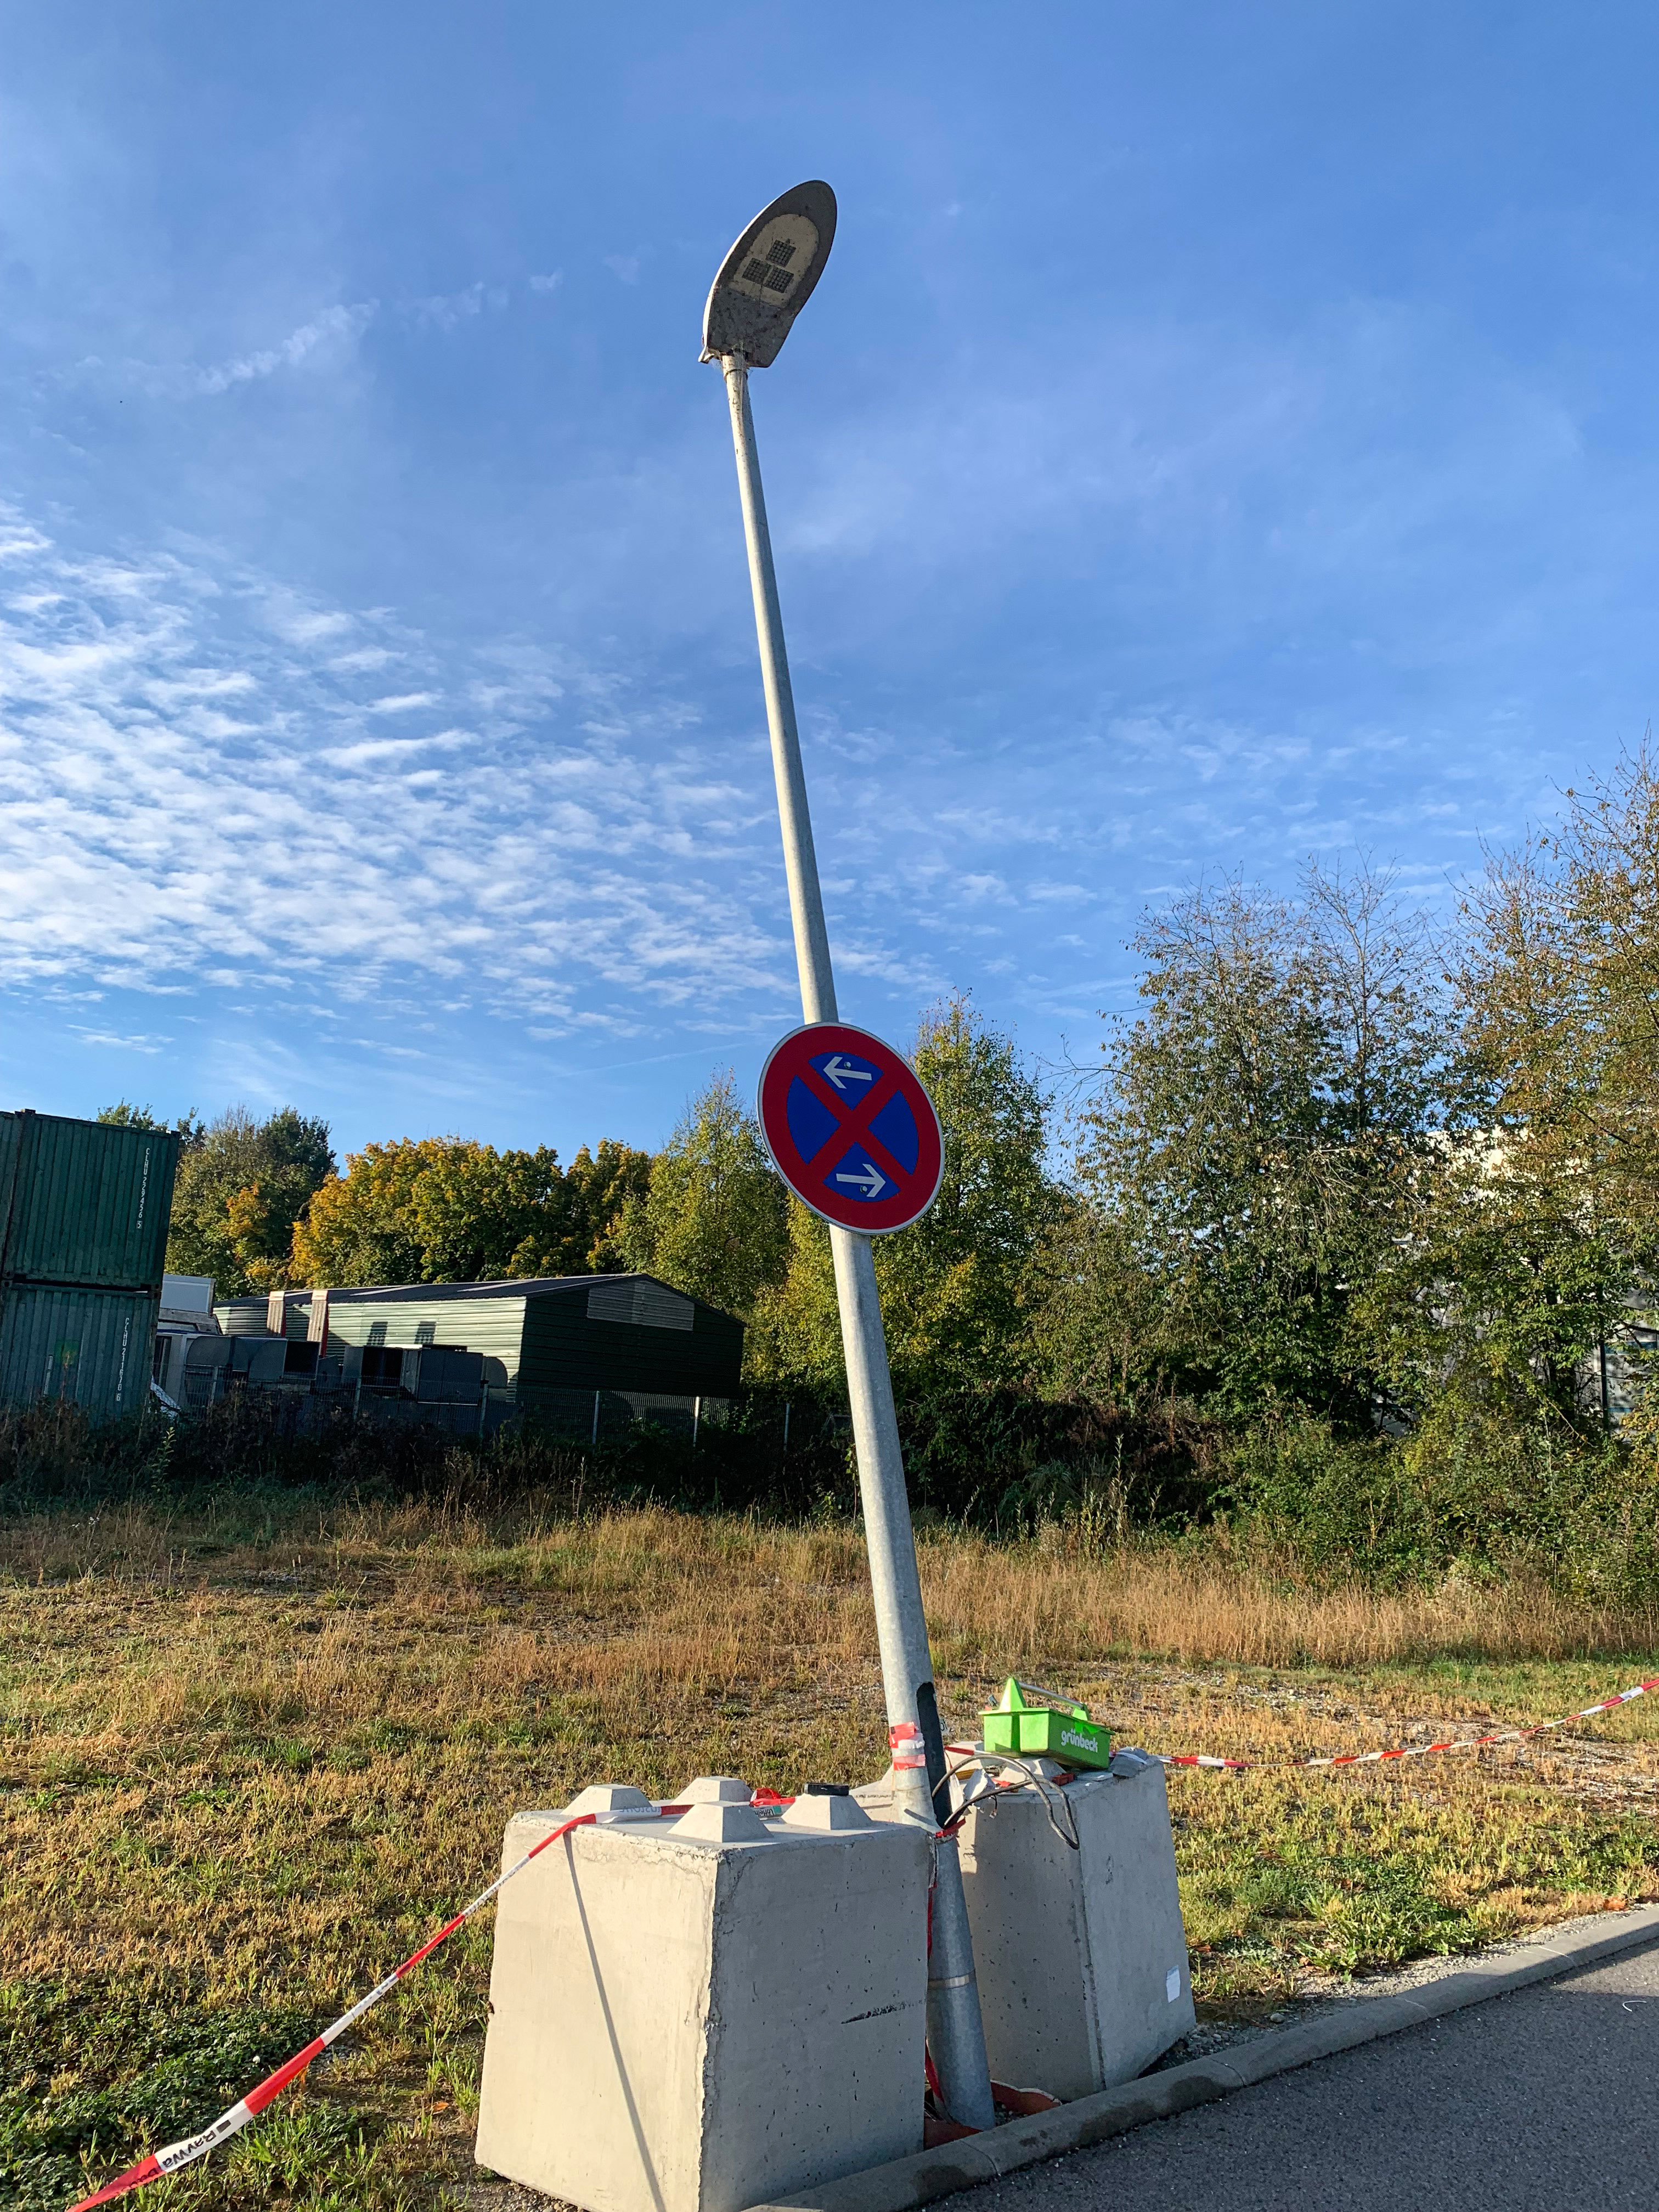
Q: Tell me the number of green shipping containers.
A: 2